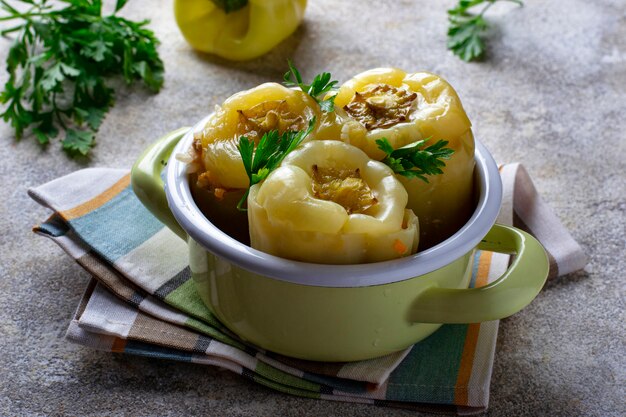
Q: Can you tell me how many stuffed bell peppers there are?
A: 3